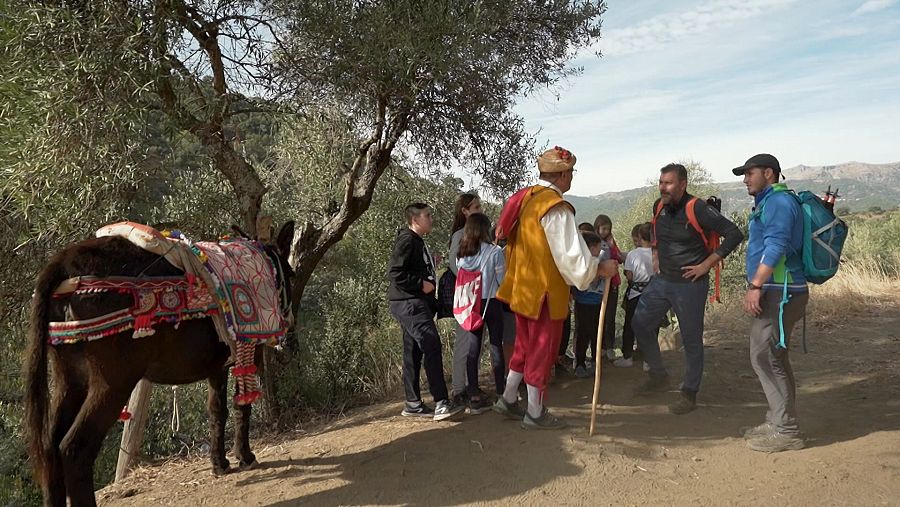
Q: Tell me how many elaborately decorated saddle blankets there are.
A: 1